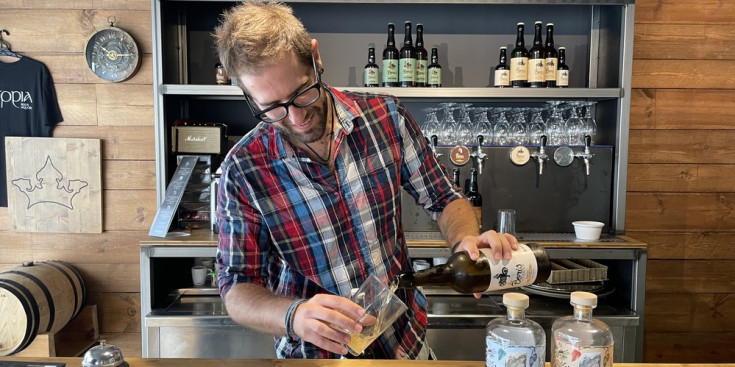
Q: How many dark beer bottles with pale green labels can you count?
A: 5